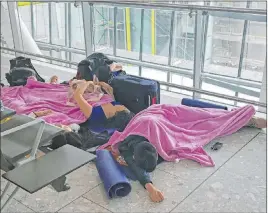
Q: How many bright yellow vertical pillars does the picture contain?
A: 2